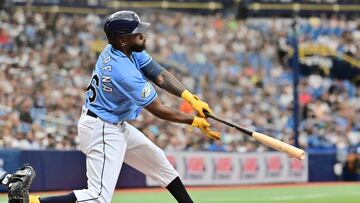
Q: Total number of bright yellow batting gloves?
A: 2